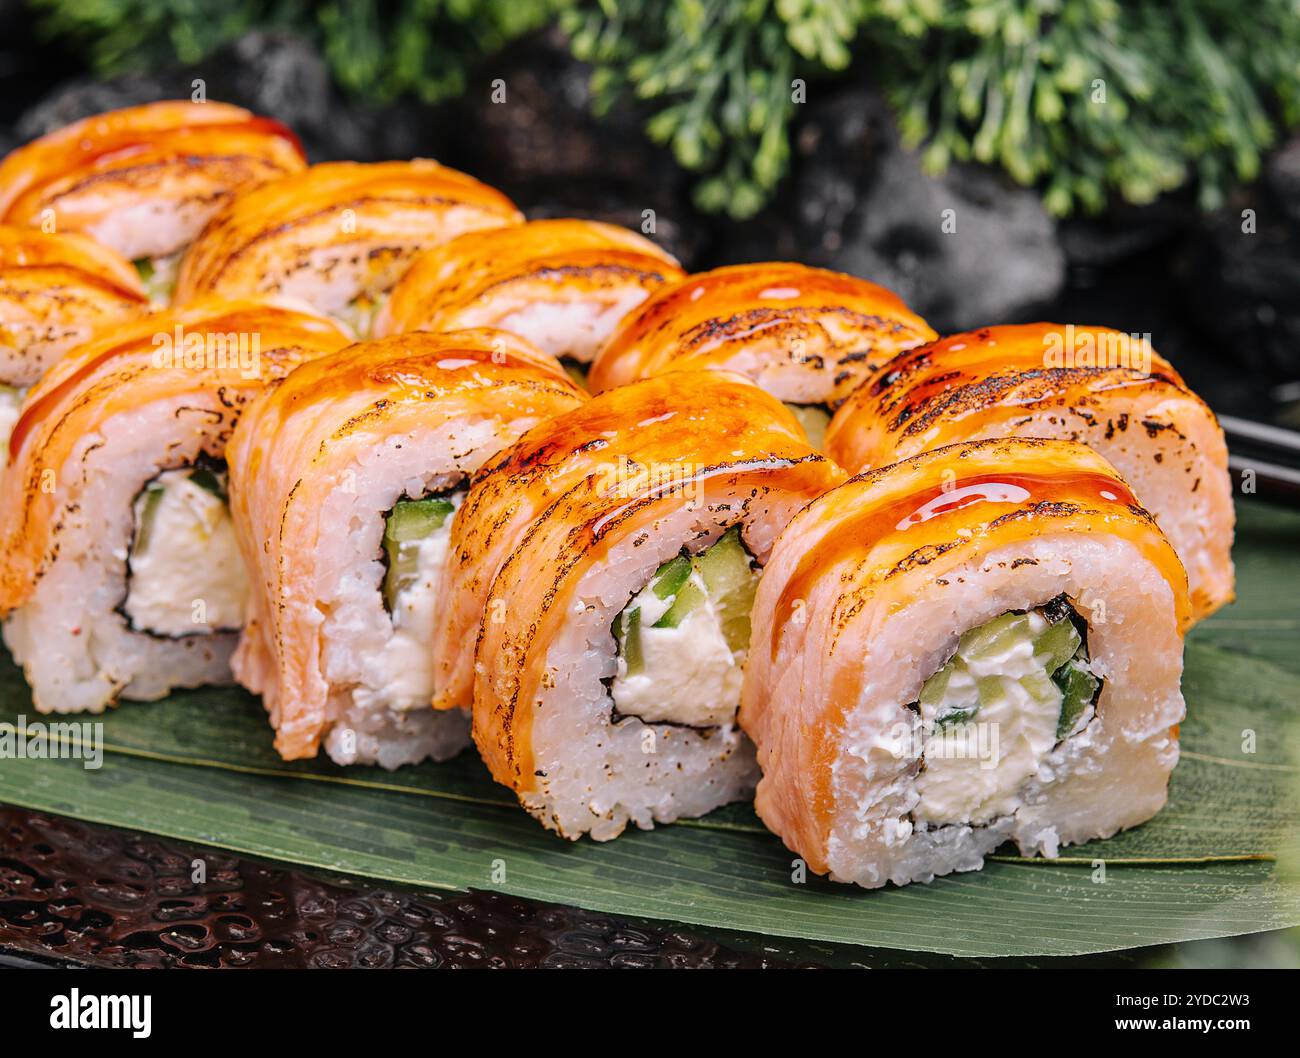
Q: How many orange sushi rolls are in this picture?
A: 10